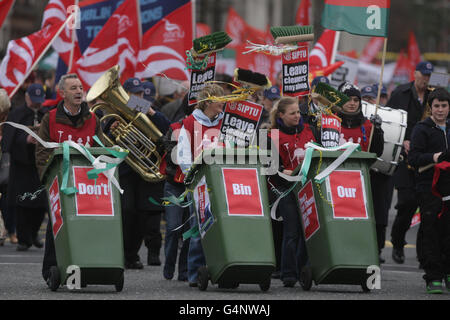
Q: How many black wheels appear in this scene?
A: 6